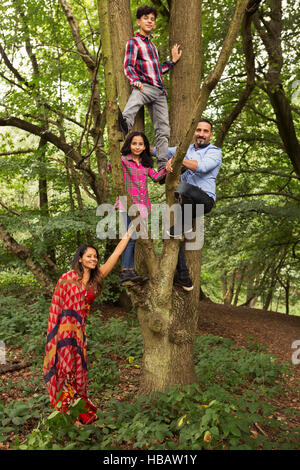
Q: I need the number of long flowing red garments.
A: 1